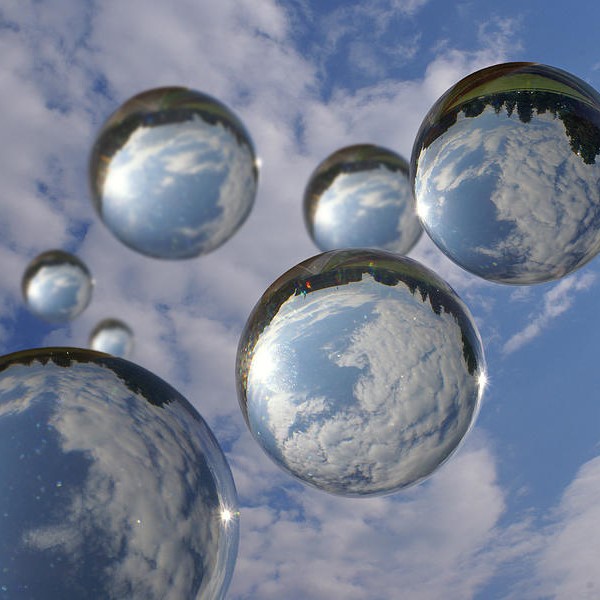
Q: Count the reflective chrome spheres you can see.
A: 7